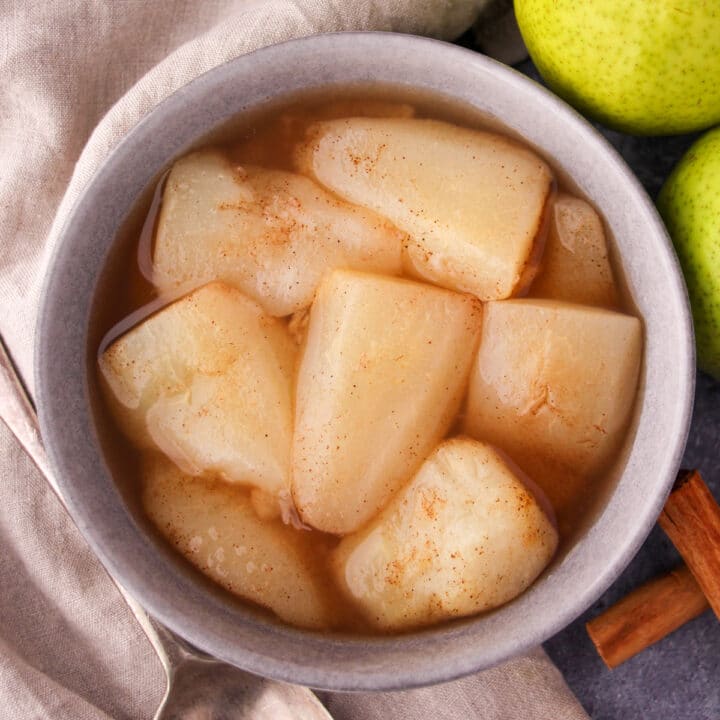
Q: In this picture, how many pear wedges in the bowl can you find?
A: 8